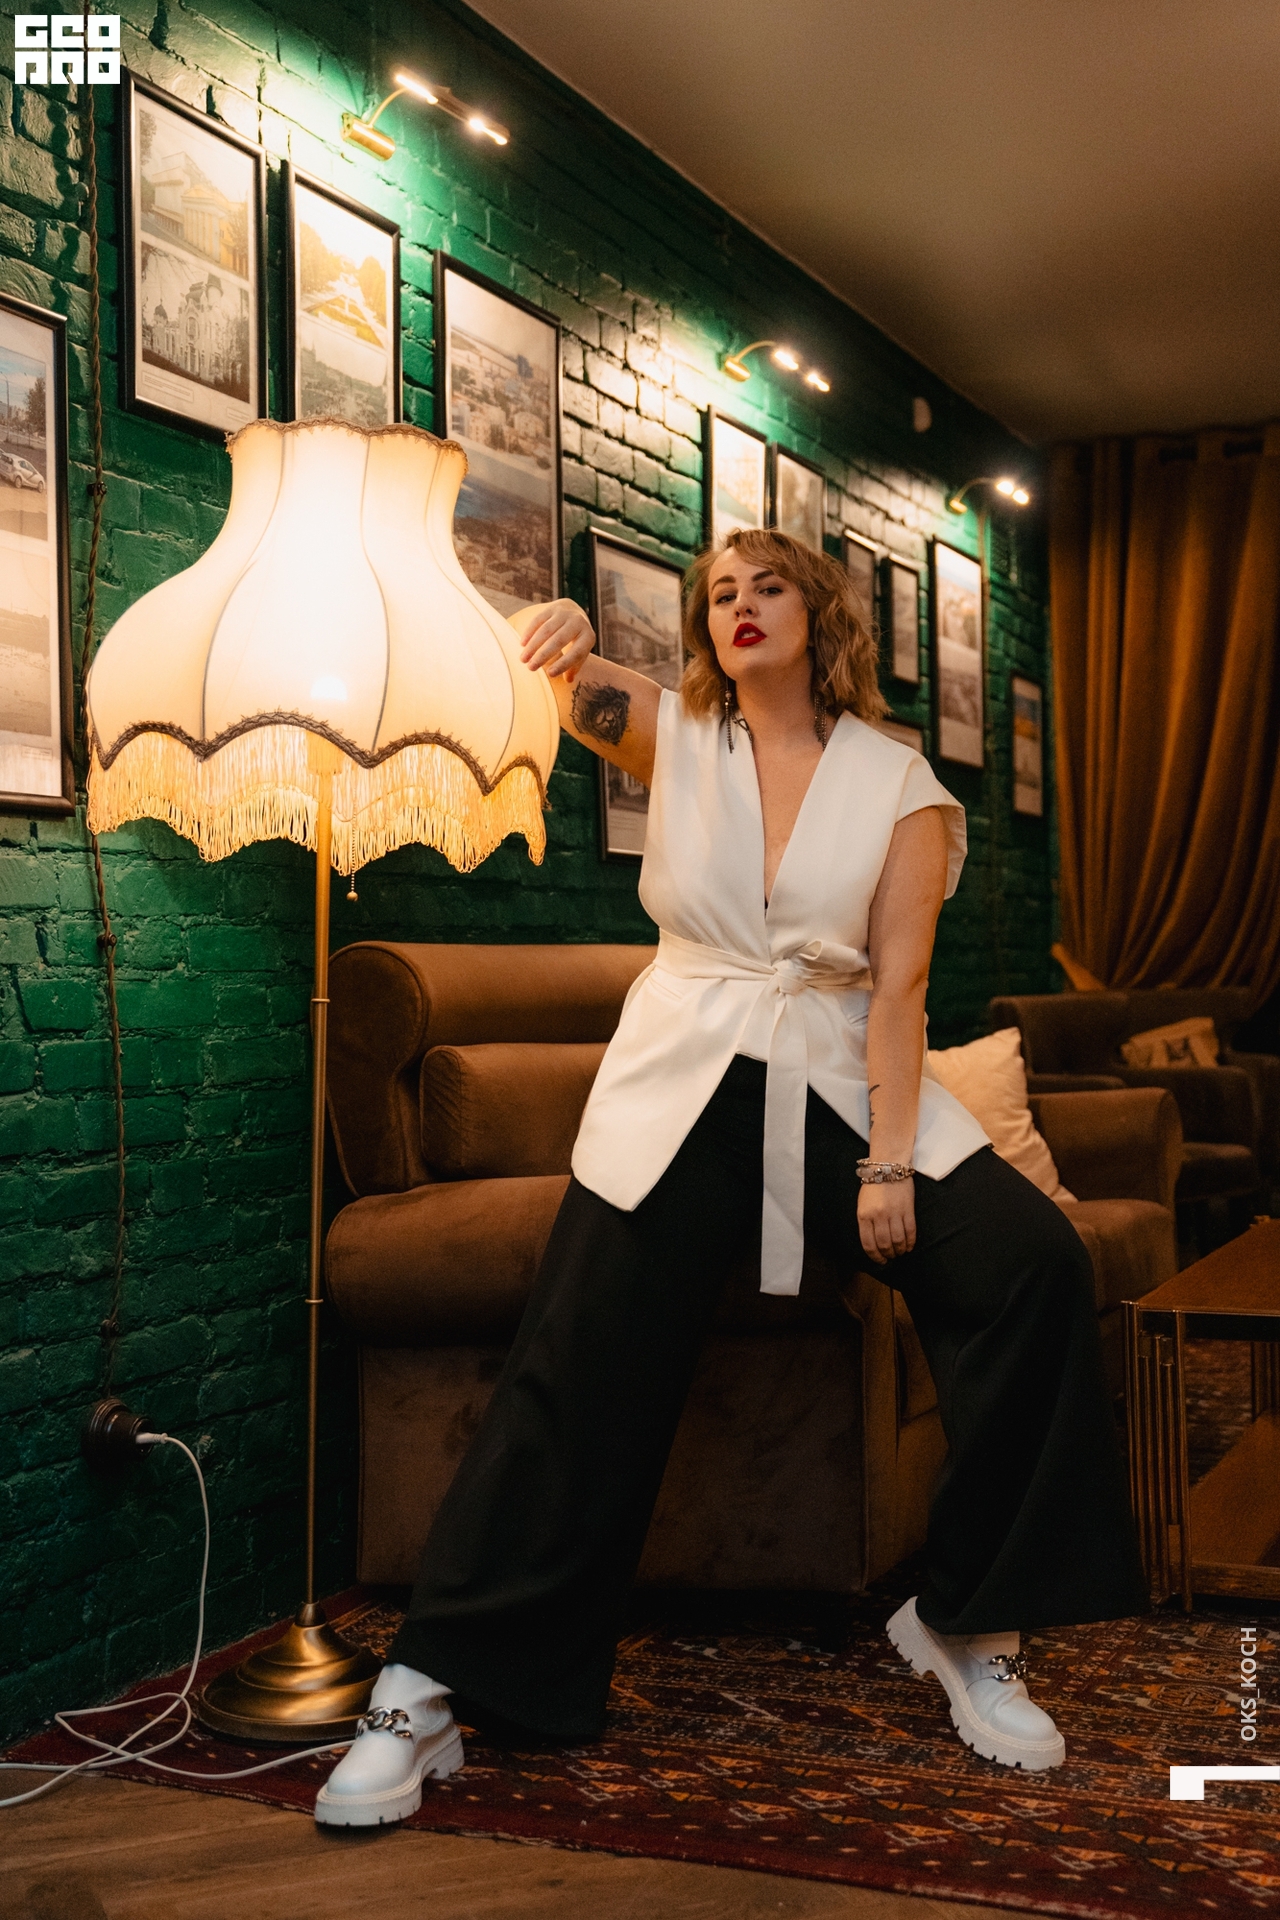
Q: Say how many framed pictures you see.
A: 12